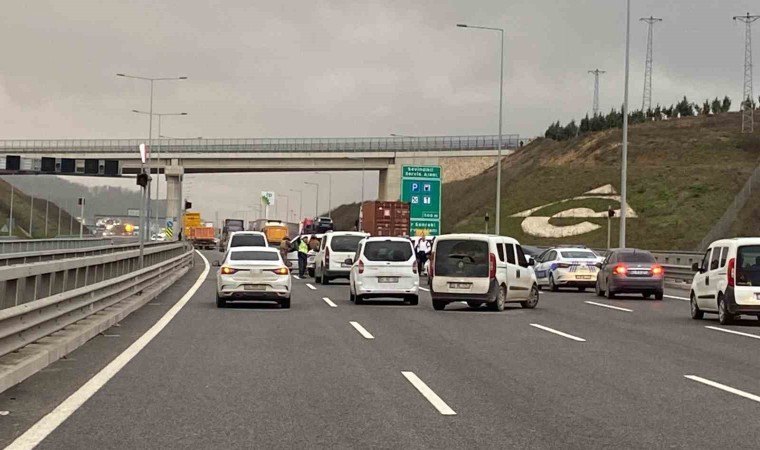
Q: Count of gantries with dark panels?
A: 1